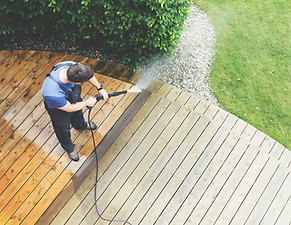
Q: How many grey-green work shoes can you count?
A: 2